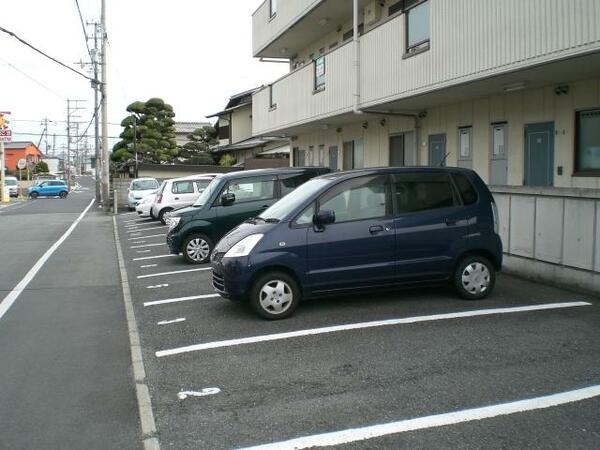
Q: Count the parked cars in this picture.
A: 5